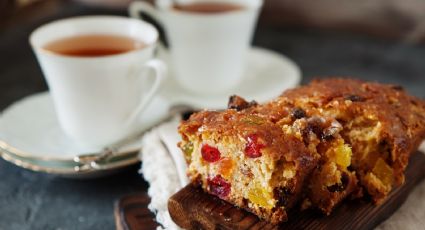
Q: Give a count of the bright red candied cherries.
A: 3